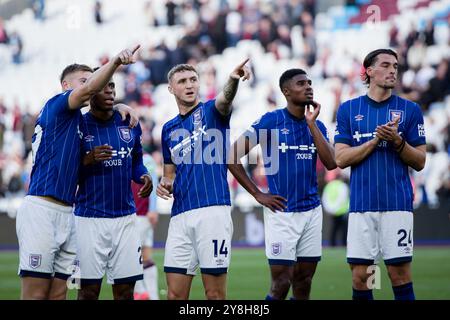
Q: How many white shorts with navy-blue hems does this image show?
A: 5